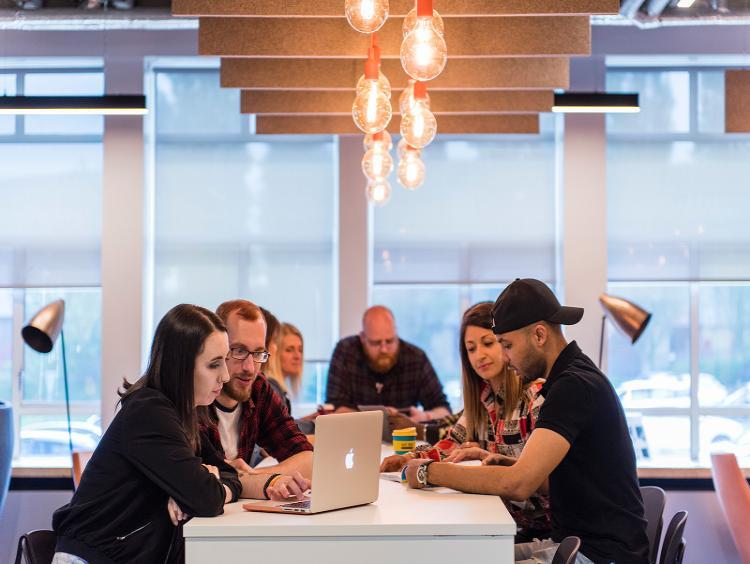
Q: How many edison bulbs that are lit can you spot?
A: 12